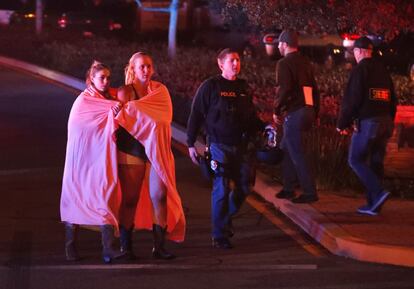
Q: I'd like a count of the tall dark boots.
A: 4